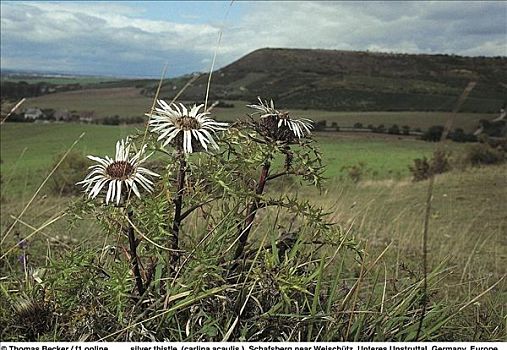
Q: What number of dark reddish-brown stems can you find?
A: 3